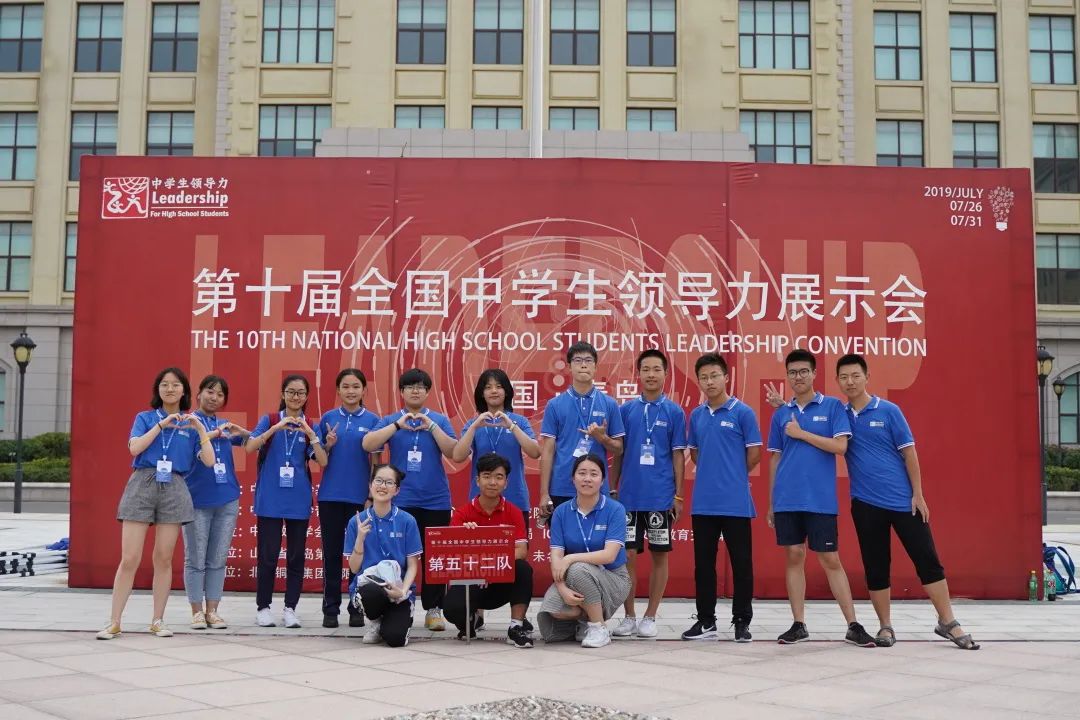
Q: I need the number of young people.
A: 14